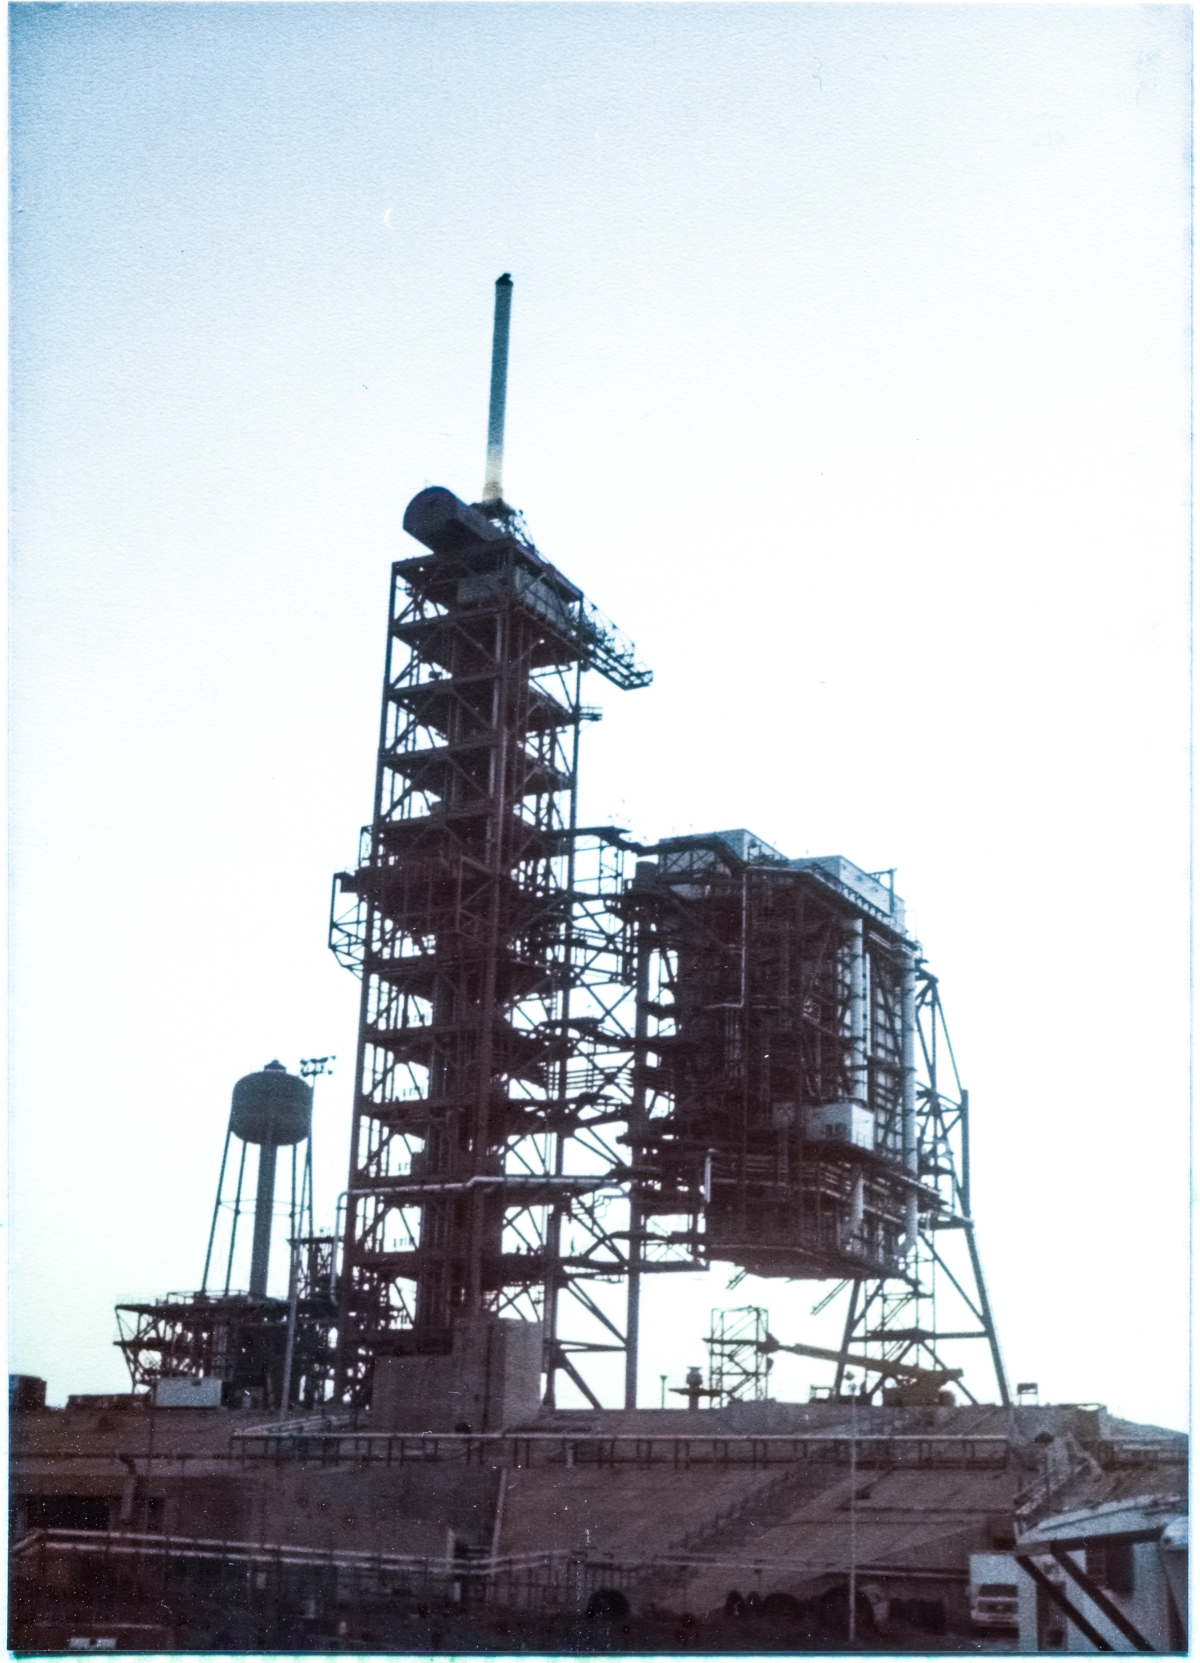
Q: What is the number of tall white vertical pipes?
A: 2